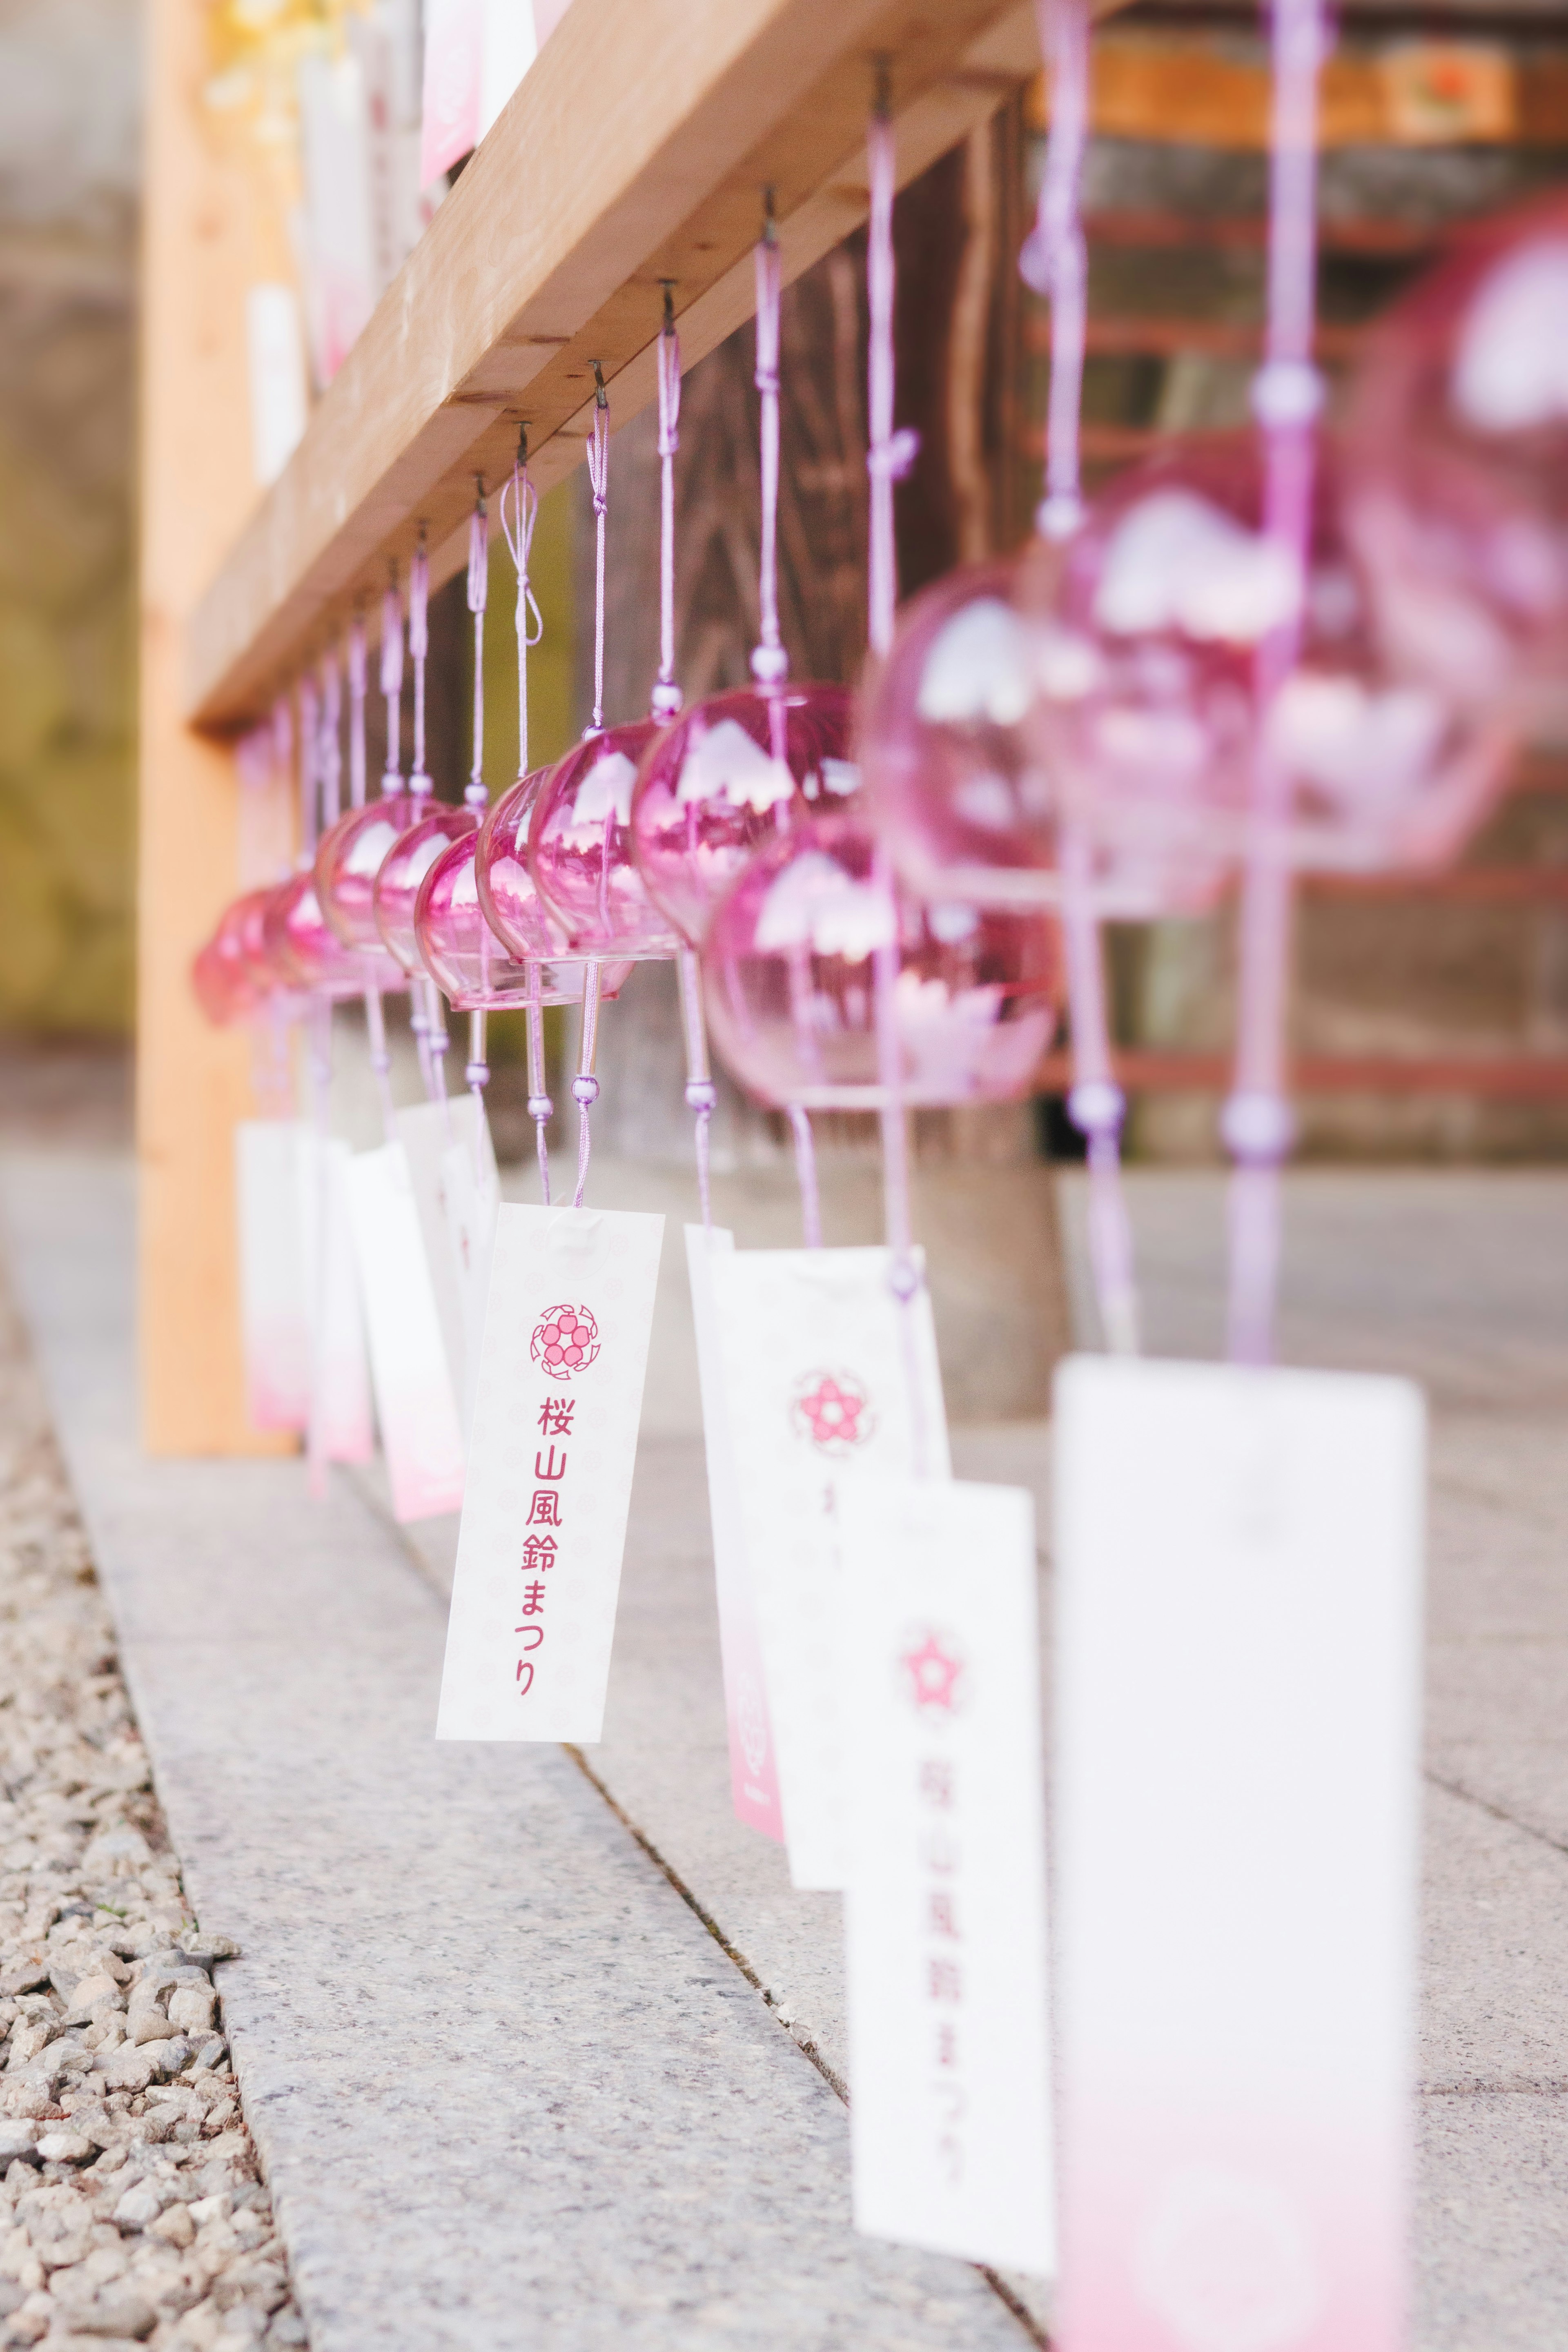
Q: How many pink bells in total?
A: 13